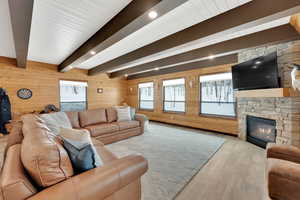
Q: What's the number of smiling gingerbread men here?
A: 0